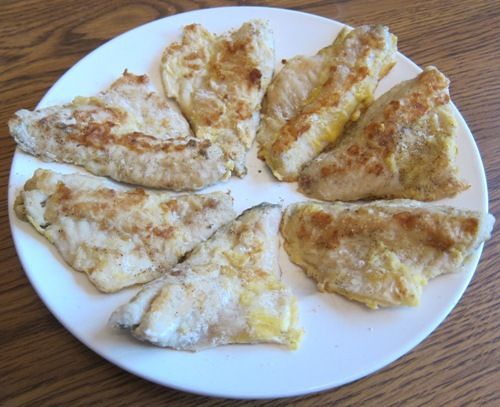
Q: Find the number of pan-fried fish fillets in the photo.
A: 7